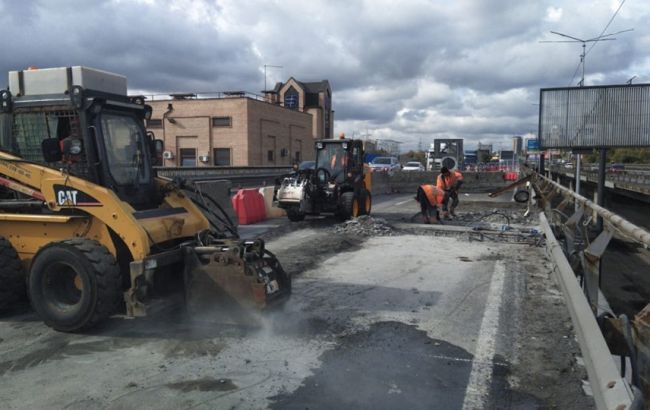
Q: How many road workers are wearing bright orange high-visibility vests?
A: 2